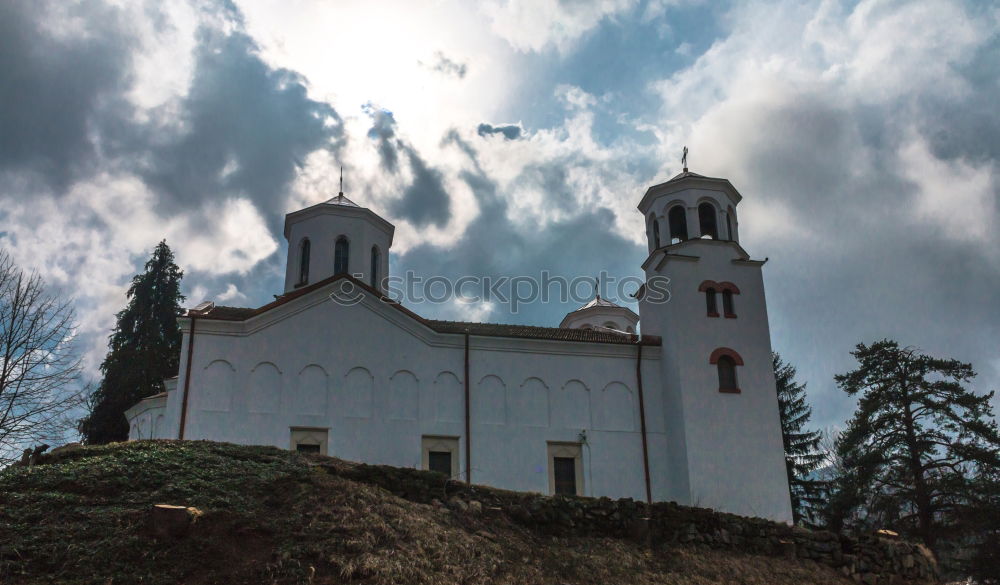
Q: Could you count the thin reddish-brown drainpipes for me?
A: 3